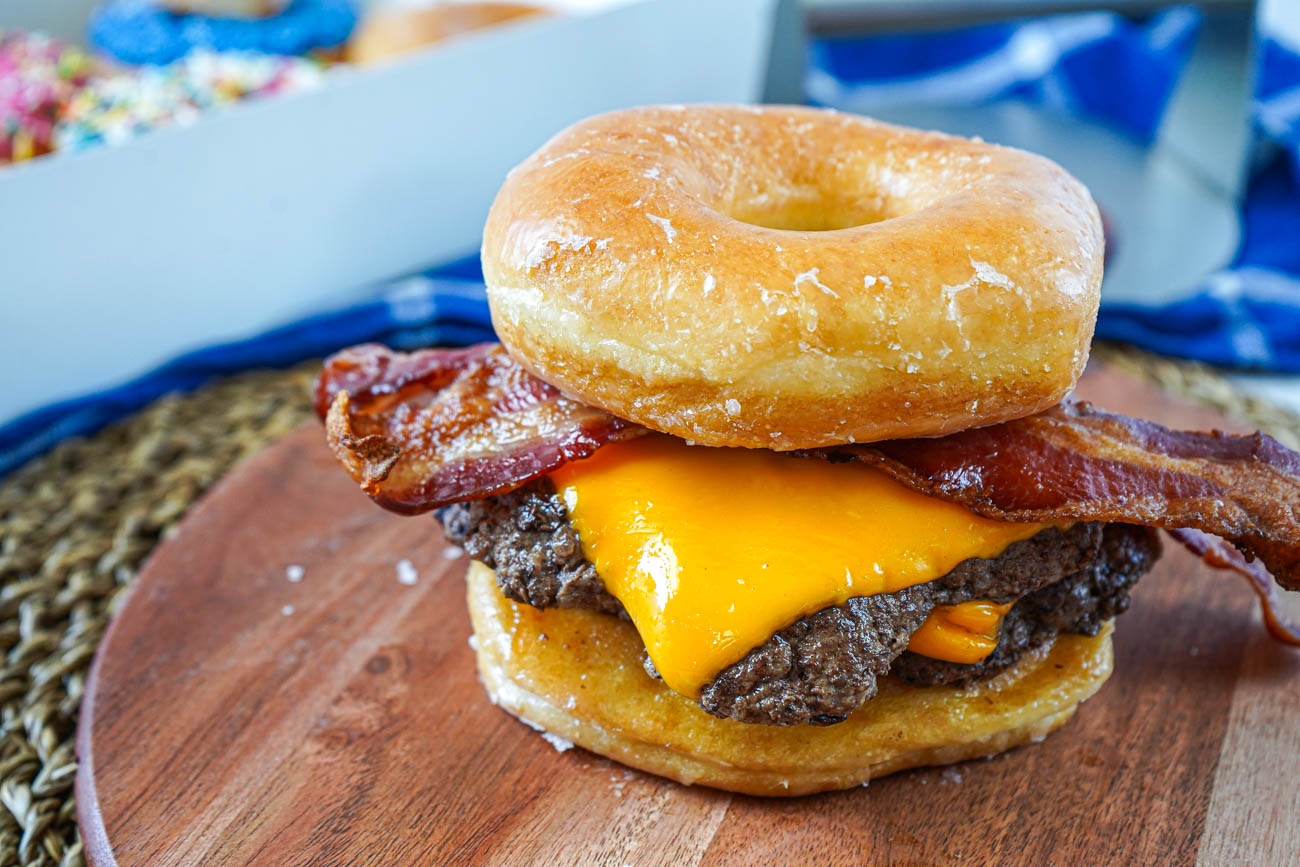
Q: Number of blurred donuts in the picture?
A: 4